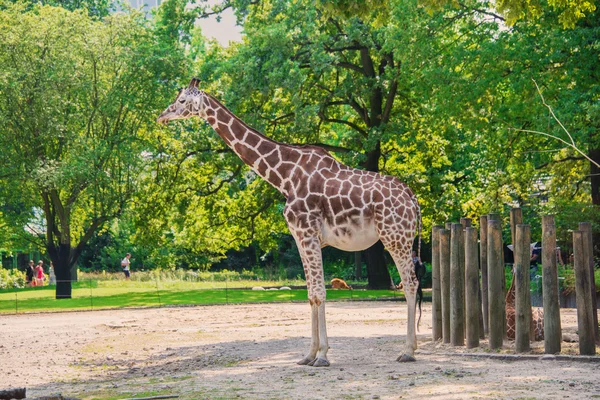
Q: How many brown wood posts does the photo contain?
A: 14